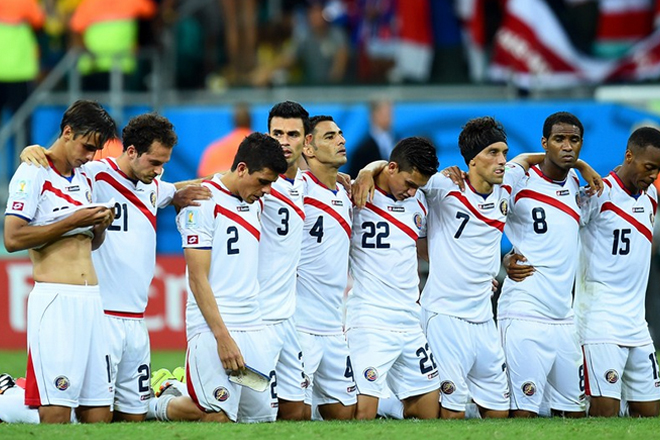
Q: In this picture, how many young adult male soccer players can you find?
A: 9